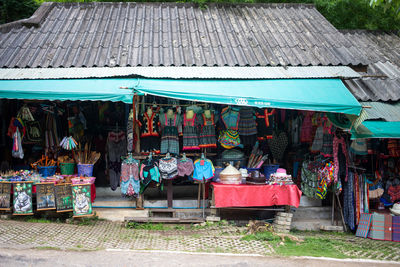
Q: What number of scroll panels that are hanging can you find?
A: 5